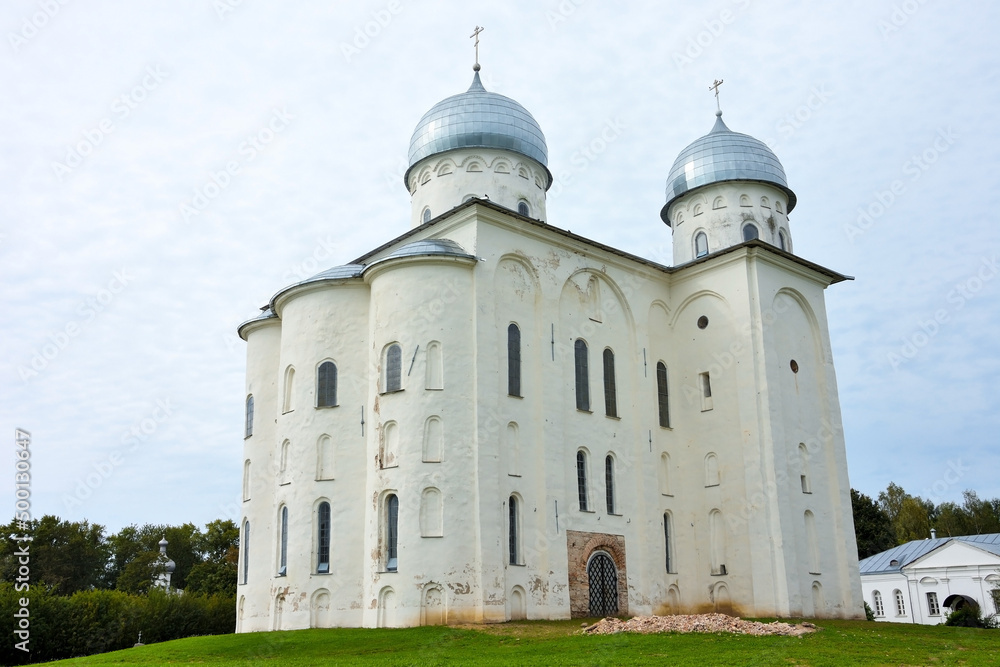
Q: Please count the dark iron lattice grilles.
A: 1